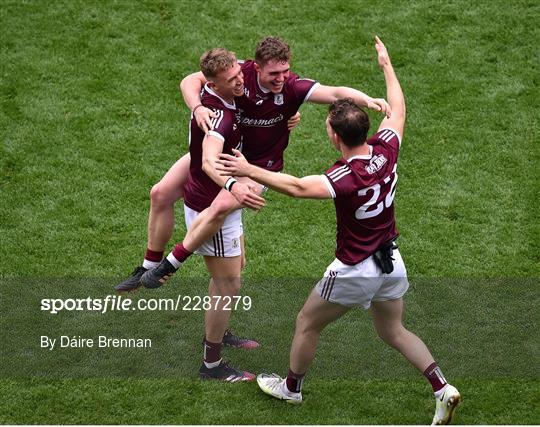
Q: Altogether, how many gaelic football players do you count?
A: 3